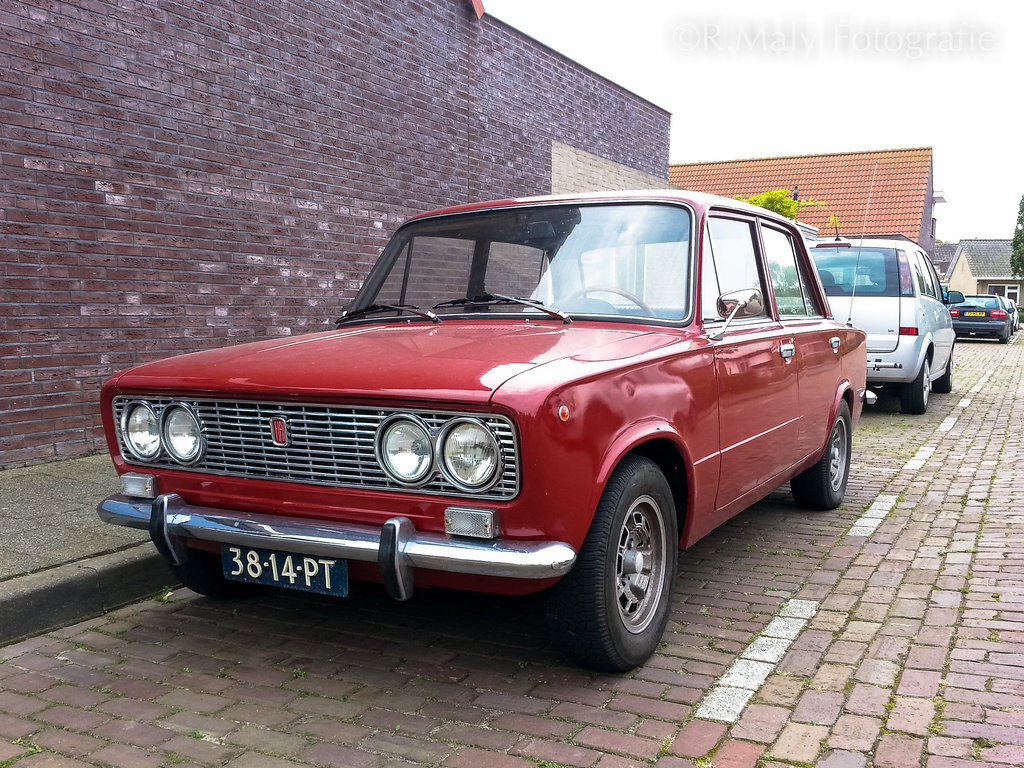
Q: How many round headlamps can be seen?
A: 4